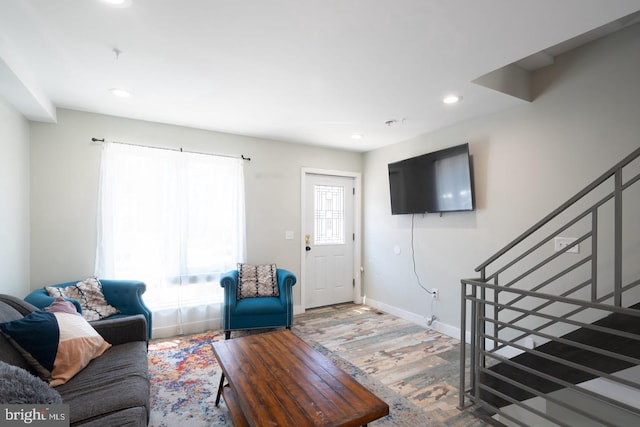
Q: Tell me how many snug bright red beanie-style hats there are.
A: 0